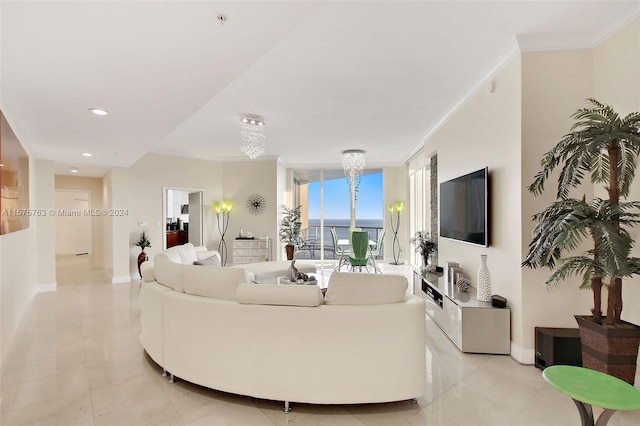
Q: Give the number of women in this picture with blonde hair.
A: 0